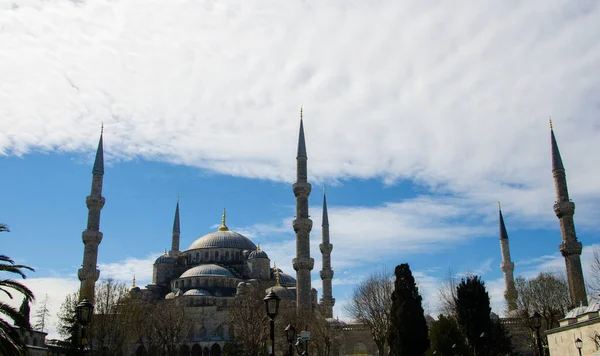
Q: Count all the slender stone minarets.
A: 6